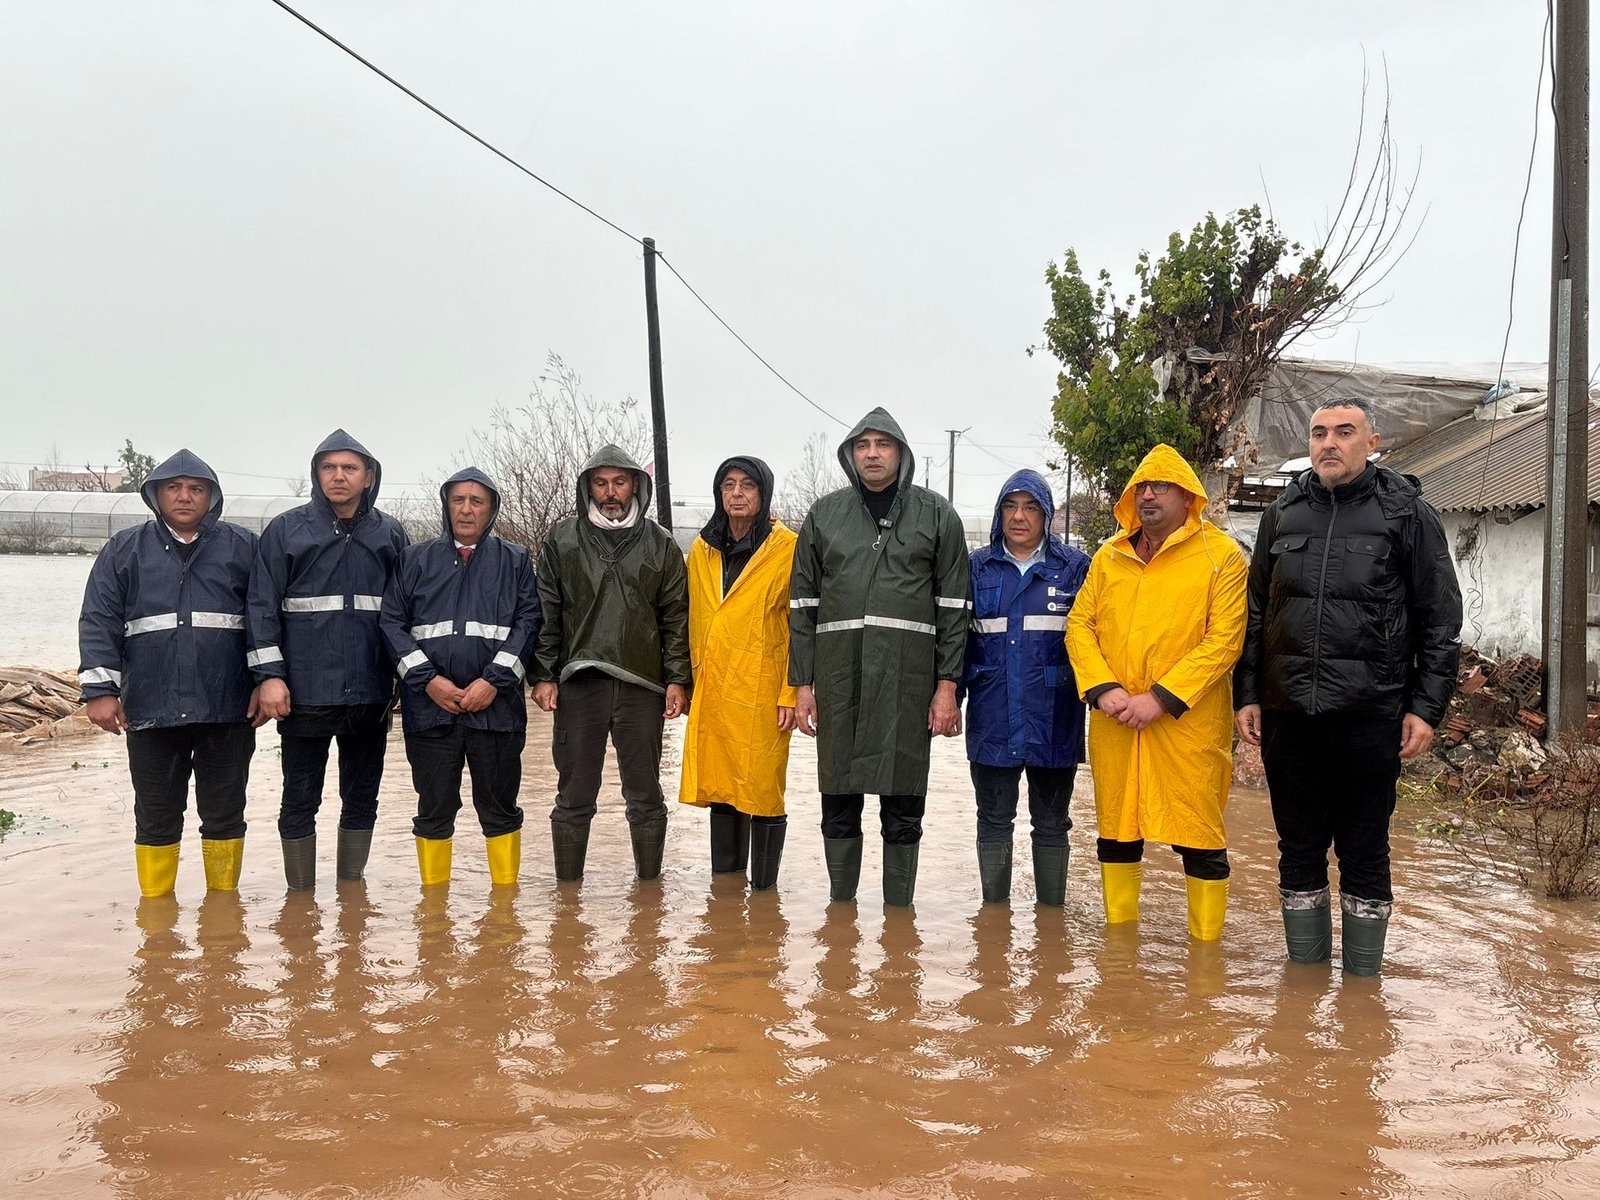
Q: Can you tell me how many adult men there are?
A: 9